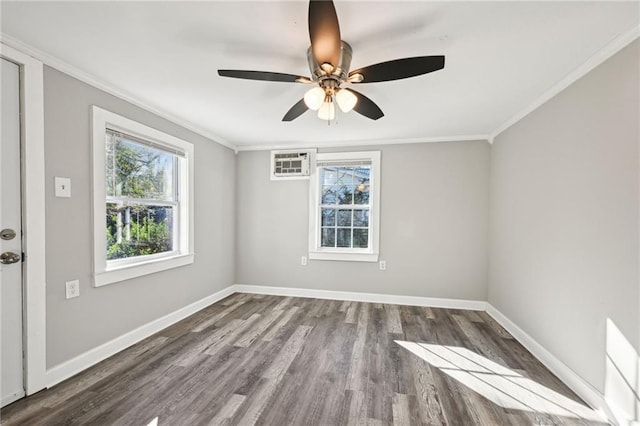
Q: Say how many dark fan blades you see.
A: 5